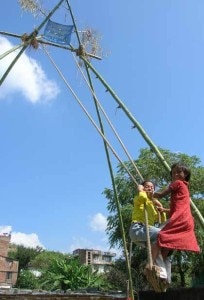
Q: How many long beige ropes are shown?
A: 2